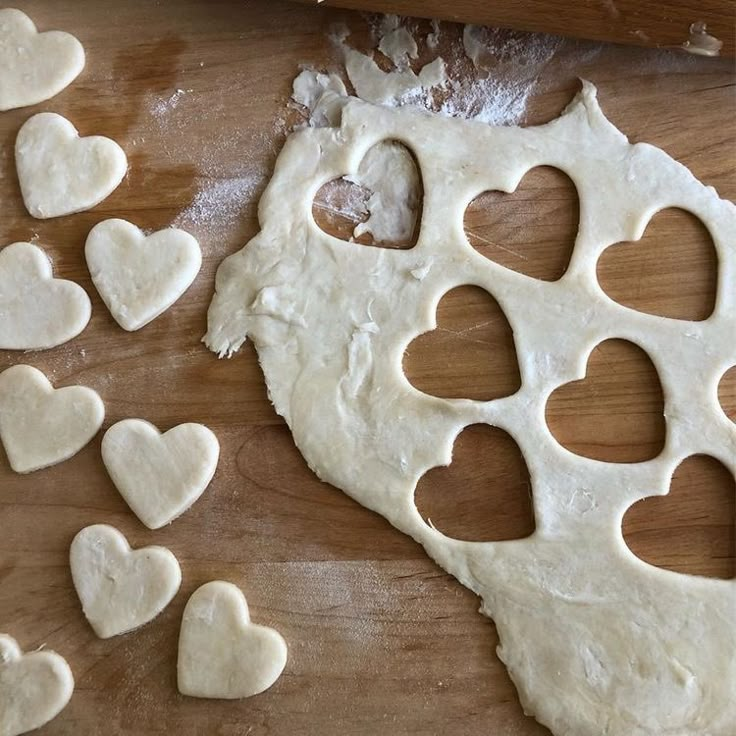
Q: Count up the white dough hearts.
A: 9